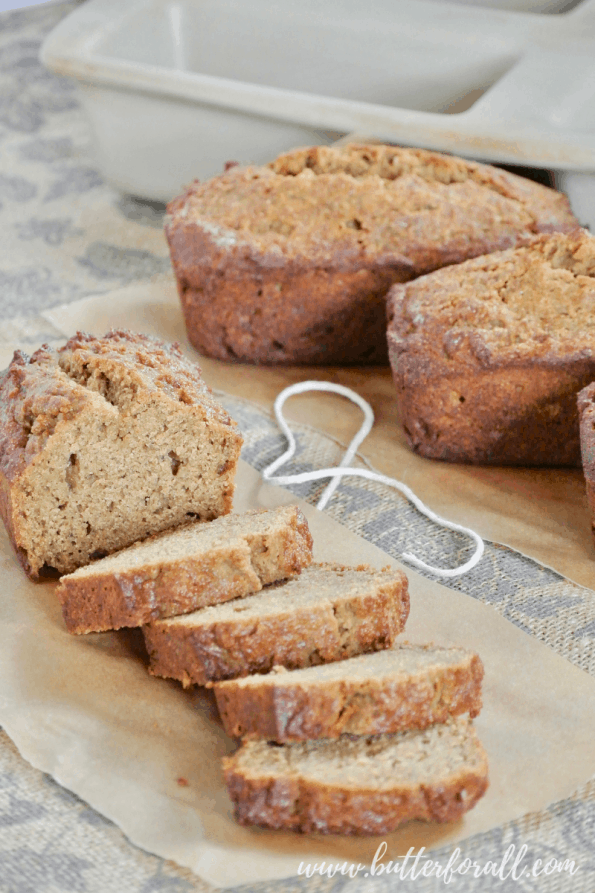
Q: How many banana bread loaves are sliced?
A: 1